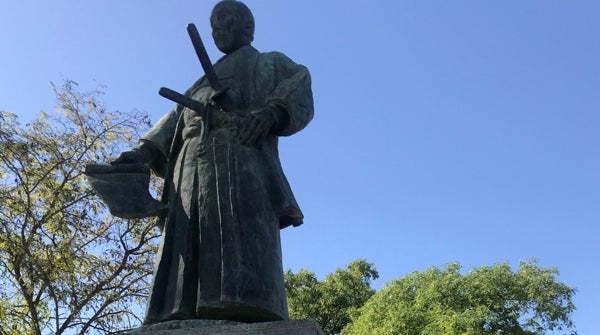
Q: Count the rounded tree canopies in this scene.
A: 2